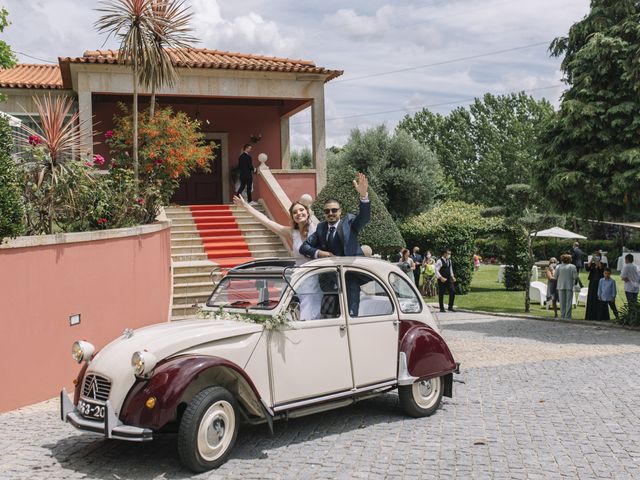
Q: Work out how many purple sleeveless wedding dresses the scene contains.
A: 0